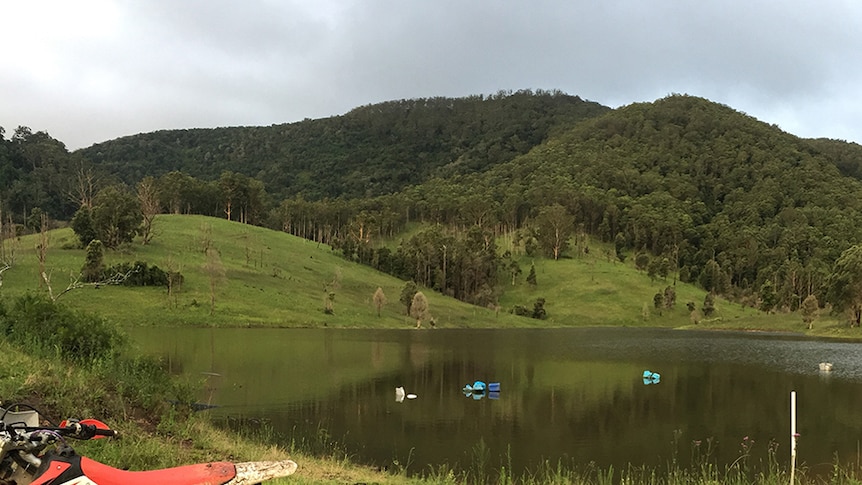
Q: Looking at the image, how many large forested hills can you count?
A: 2